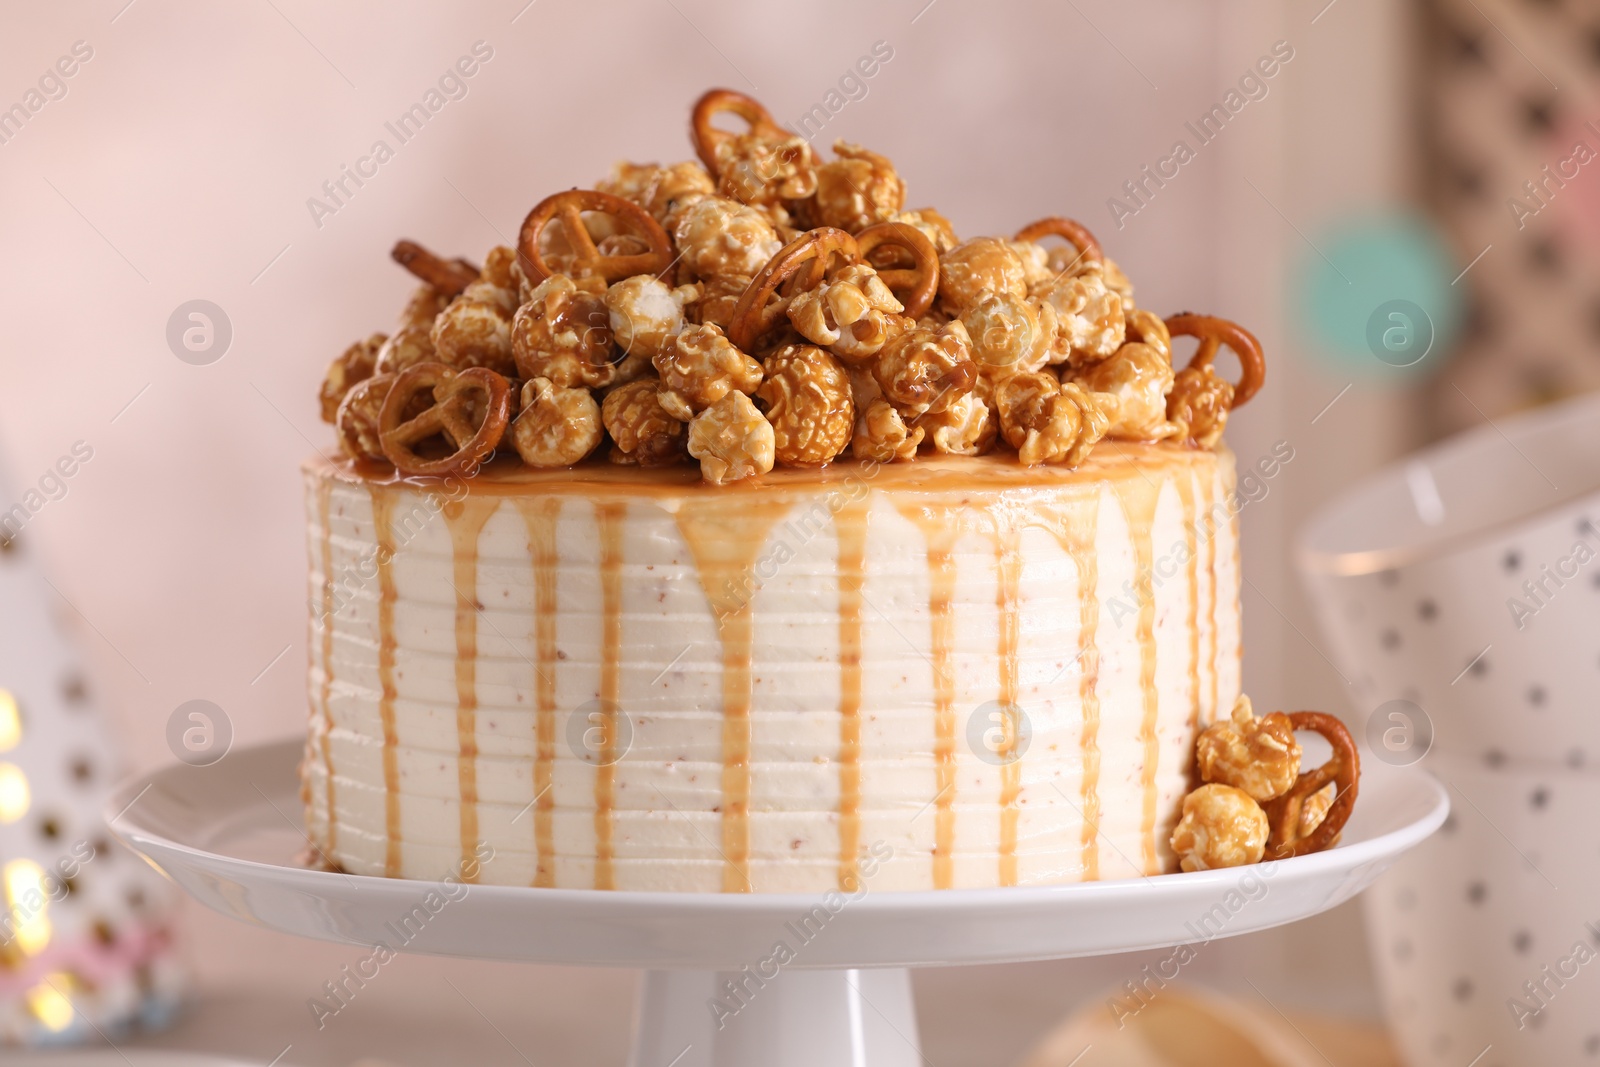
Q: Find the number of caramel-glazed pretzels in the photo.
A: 9